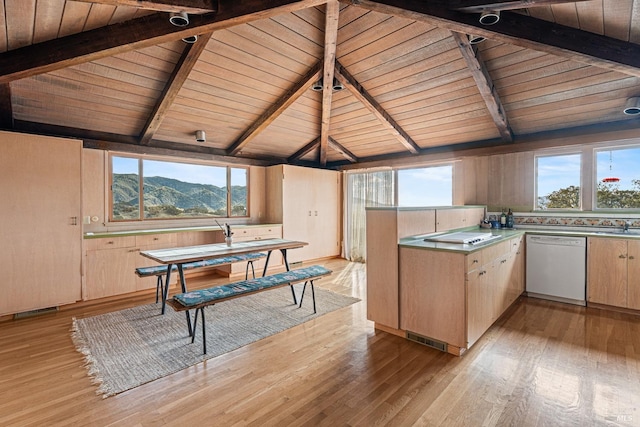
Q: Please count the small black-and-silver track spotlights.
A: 8